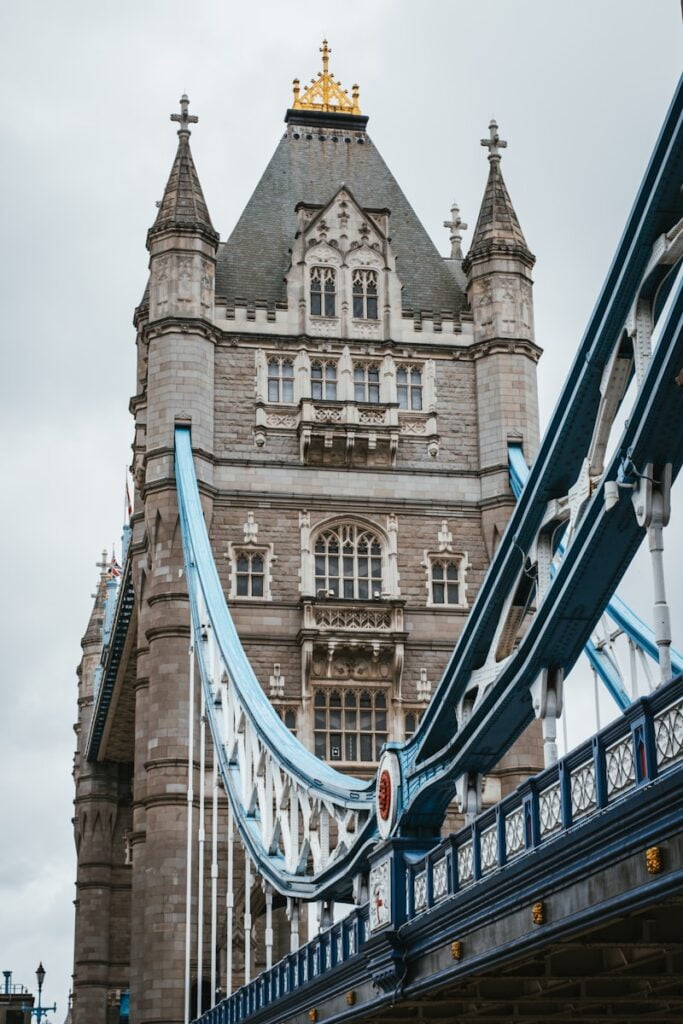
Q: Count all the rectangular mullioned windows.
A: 11